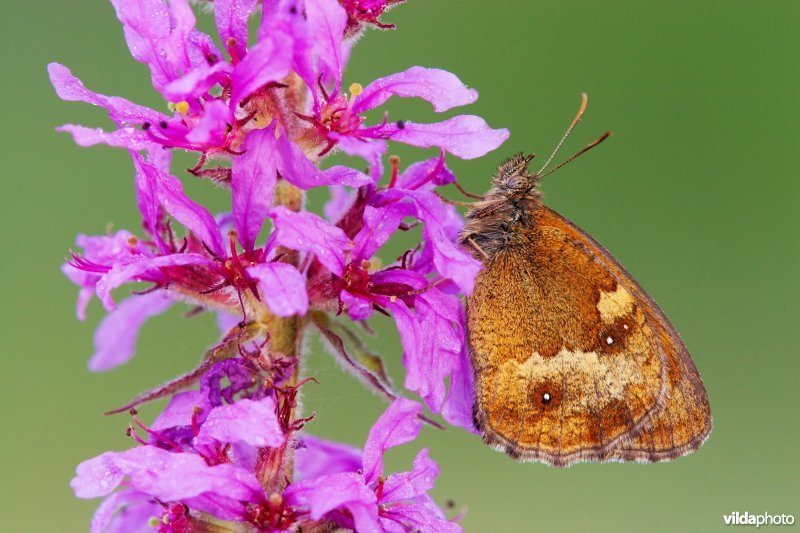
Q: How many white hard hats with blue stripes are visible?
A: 0